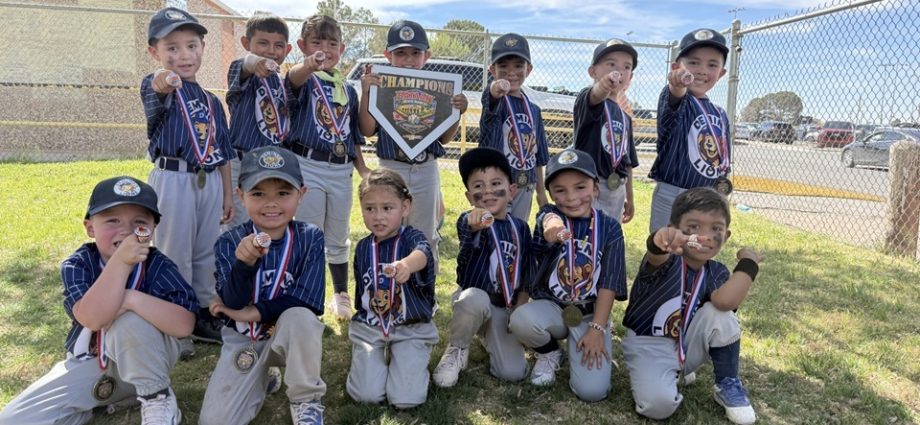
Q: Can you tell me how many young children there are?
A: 13